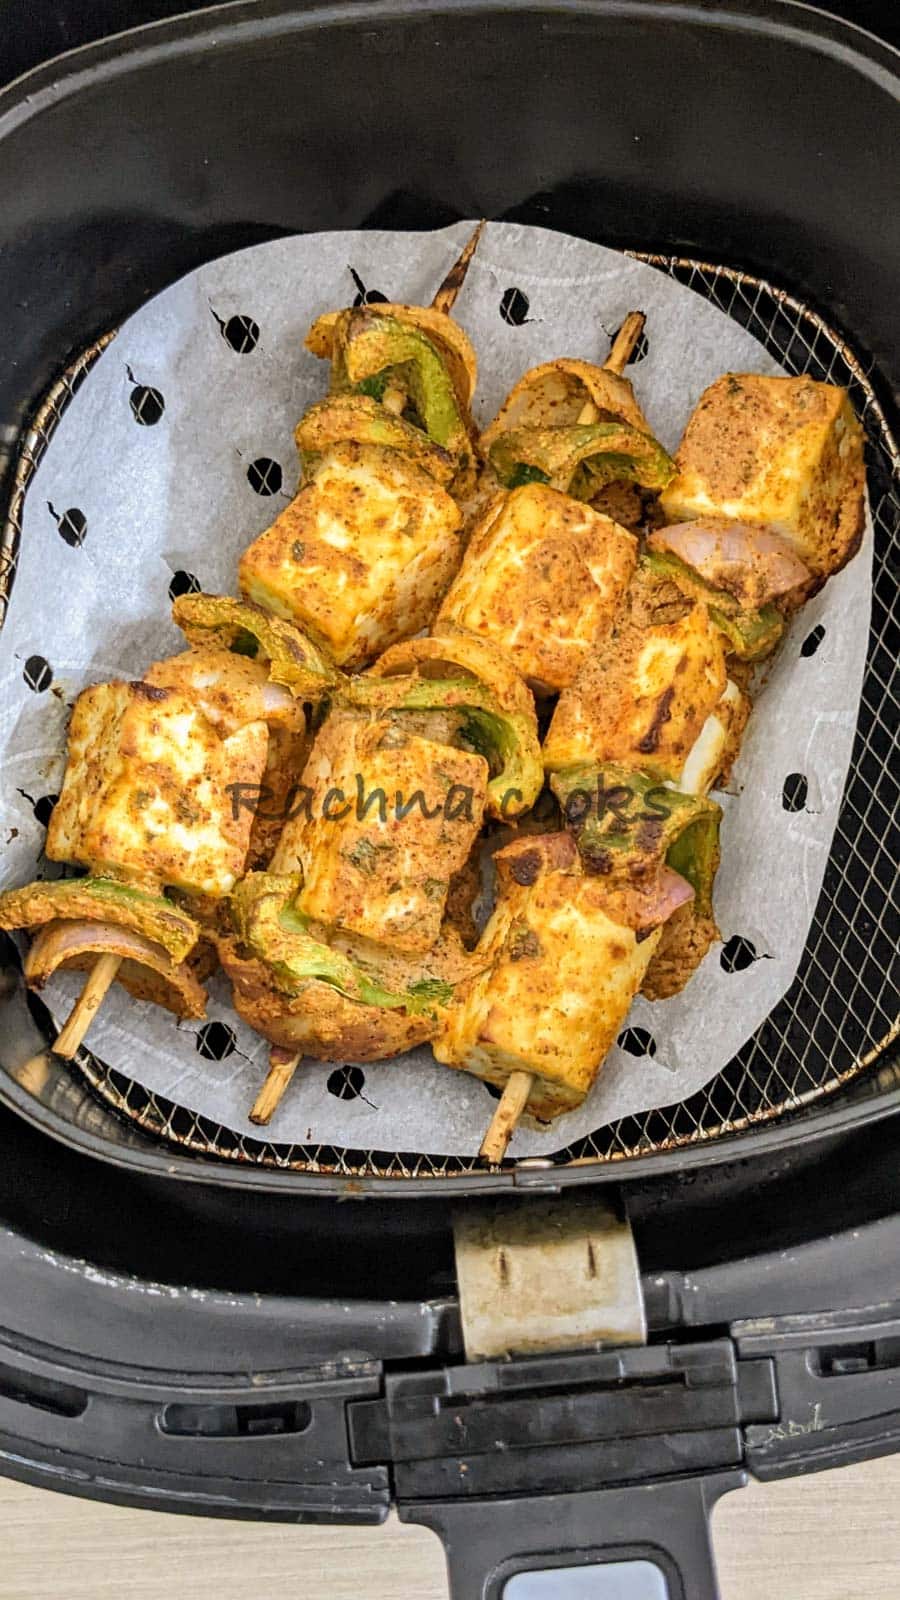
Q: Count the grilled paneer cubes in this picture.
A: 7